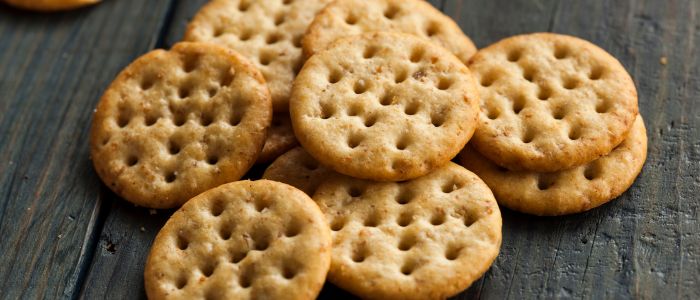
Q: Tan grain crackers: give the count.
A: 11